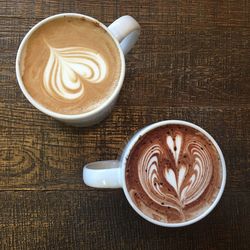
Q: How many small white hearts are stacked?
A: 2